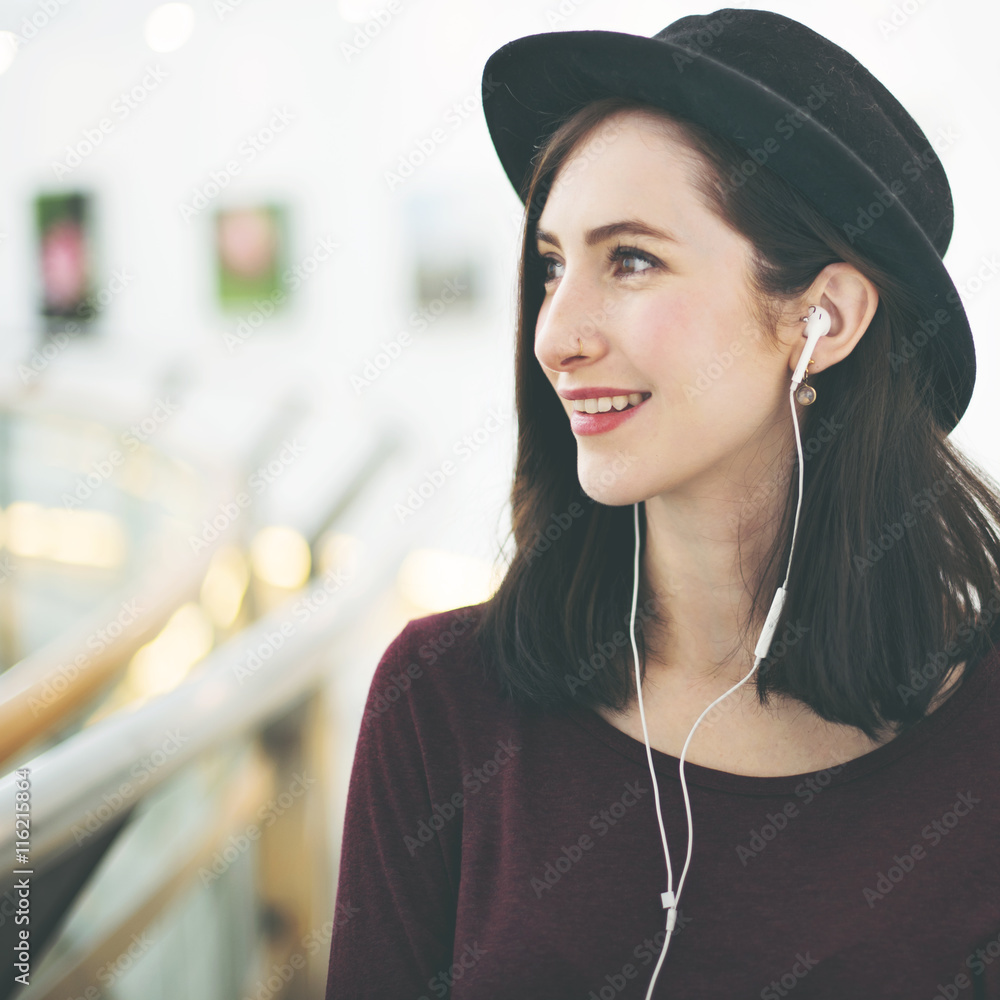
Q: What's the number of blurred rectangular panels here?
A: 3